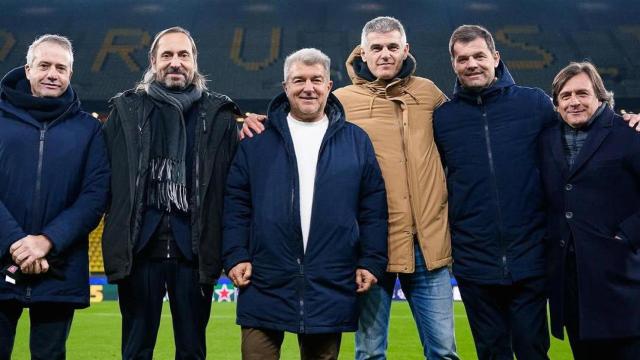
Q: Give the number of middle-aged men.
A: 6